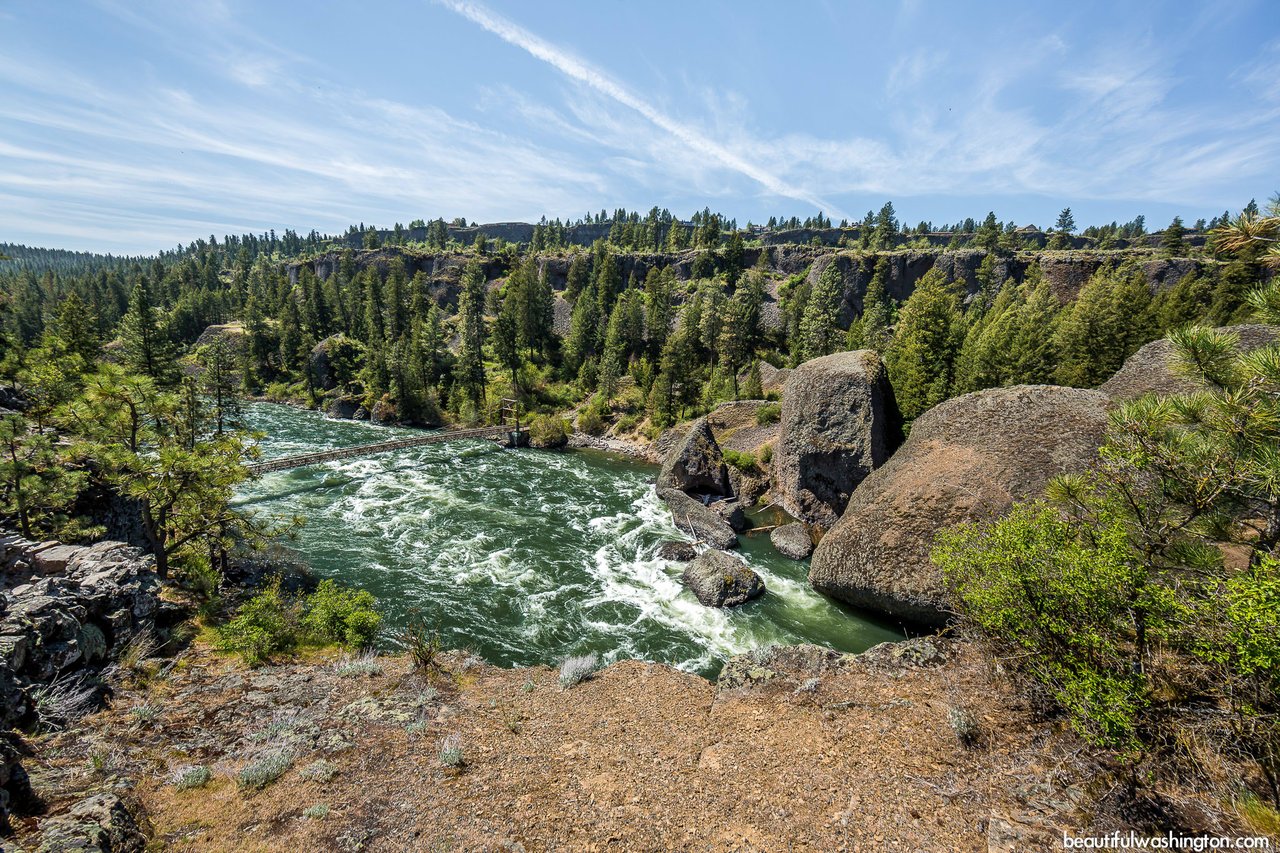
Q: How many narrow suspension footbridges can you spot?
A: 1